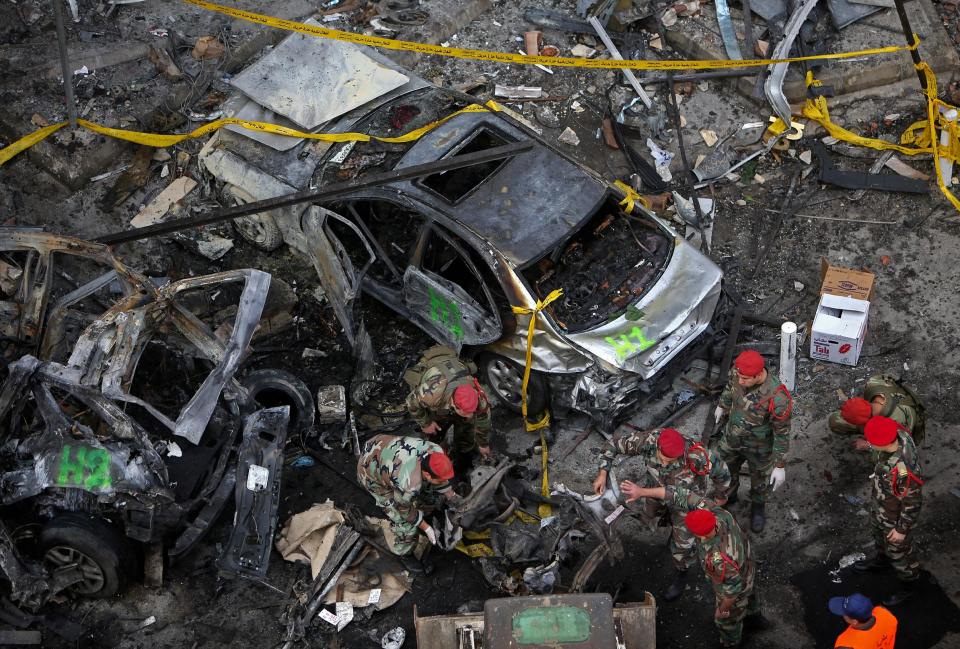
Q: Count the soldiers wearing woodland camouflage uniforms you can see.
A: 7